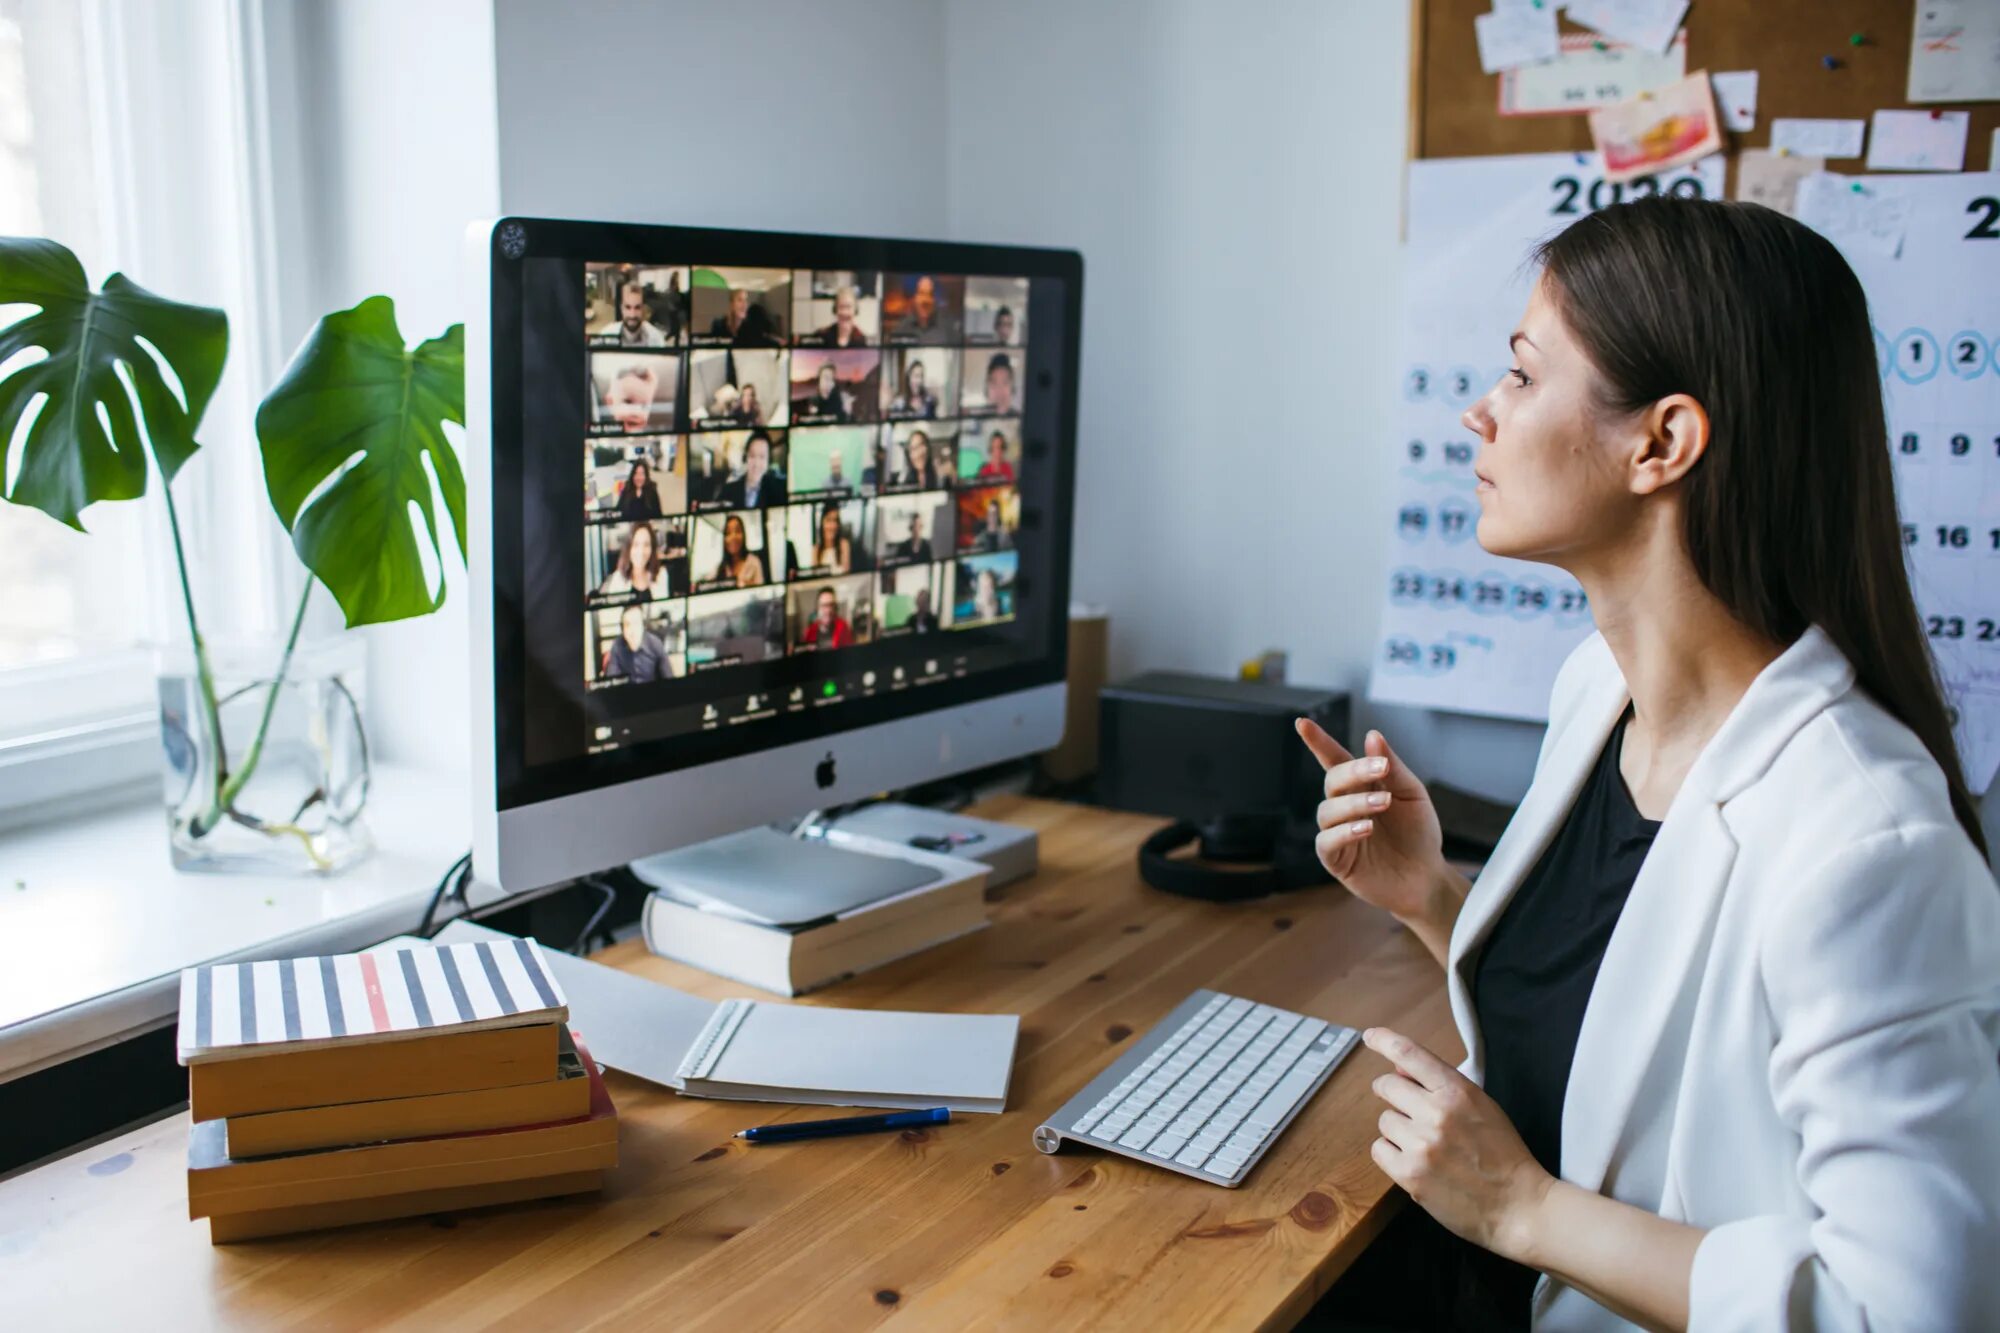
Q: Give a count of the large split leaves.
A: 2